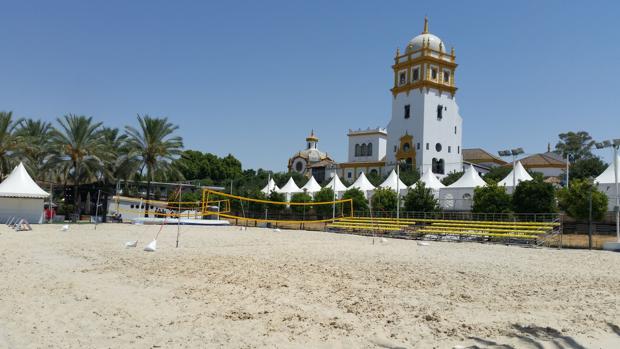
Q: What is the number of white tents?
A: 11